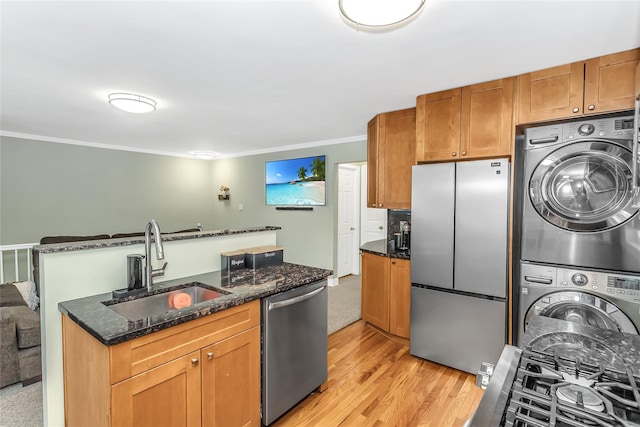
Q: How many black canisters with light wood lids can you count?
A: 2